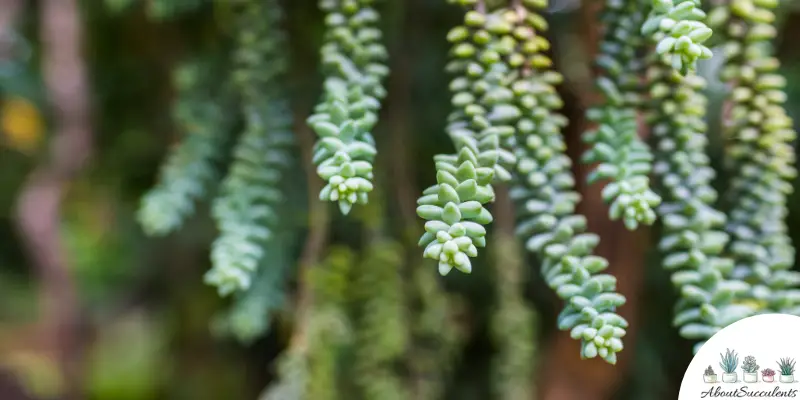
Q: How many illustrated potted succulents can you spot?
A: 5